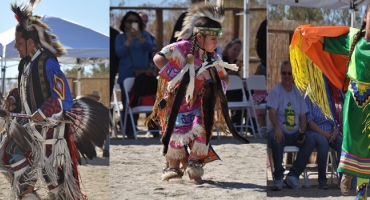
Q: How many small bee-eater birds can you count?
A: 0